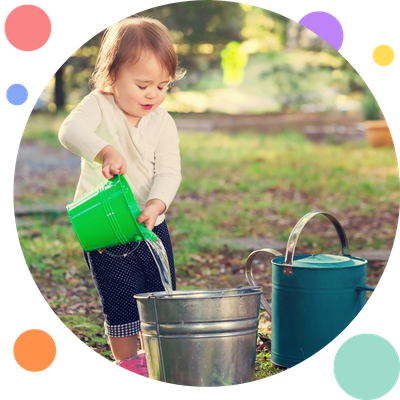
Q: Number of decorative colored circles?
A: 6